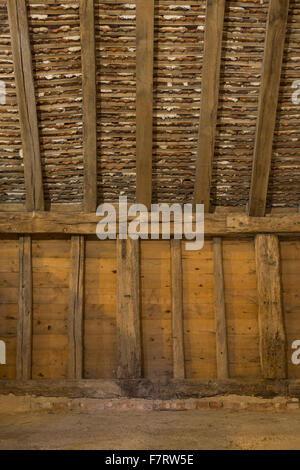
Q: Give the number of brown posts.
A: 11